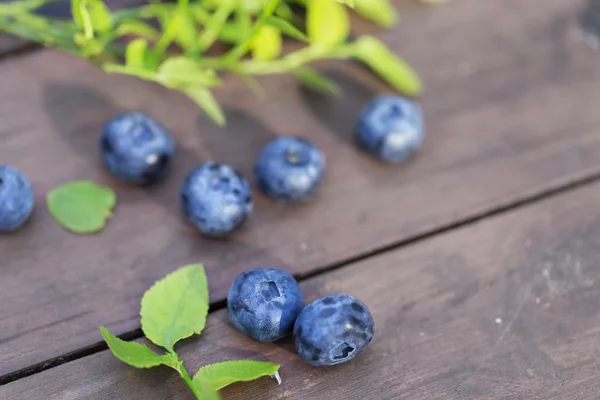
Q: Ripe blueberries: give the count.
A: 7